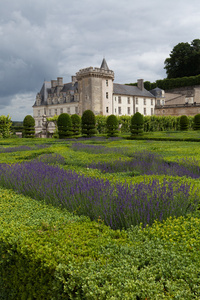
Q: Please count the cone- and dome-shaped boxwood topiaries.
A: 8